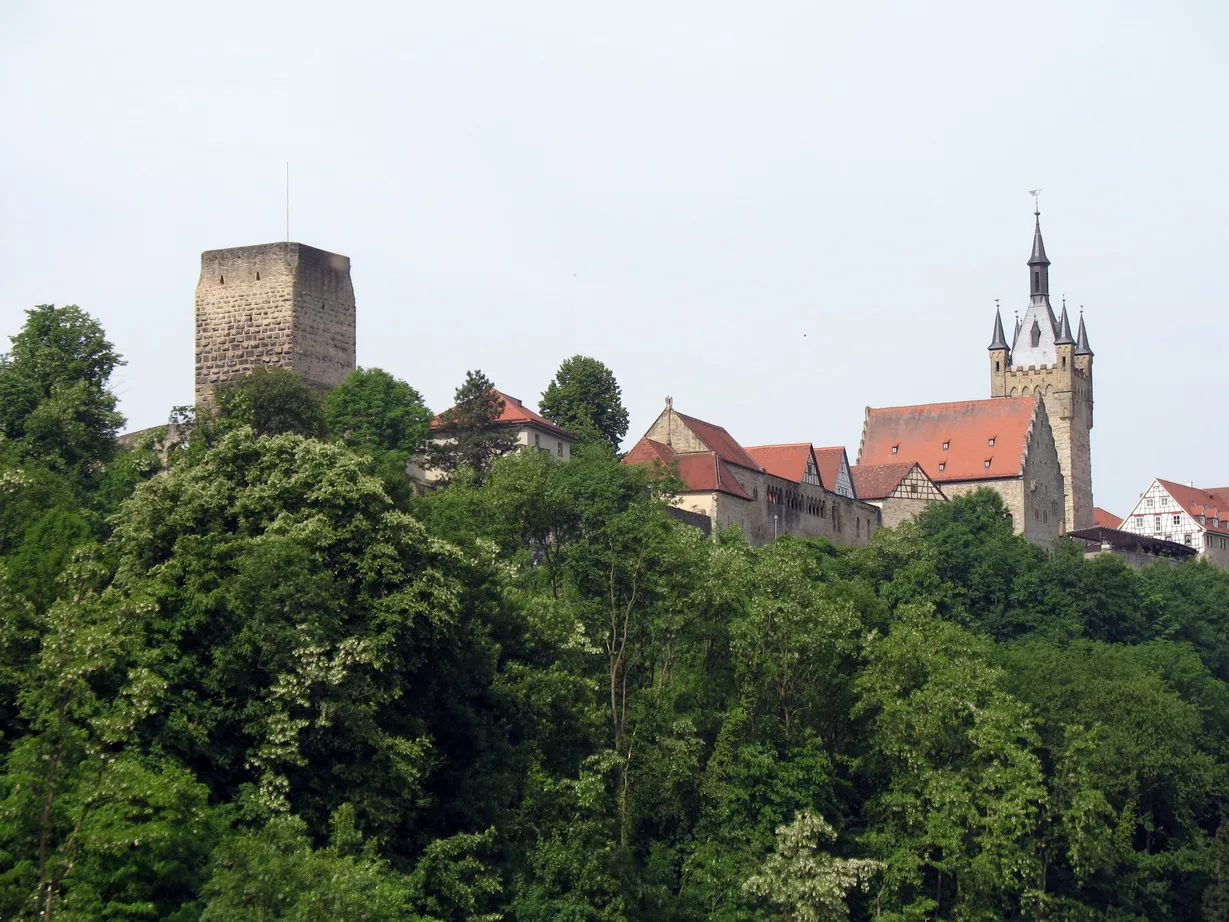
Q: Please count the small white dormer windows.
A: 5